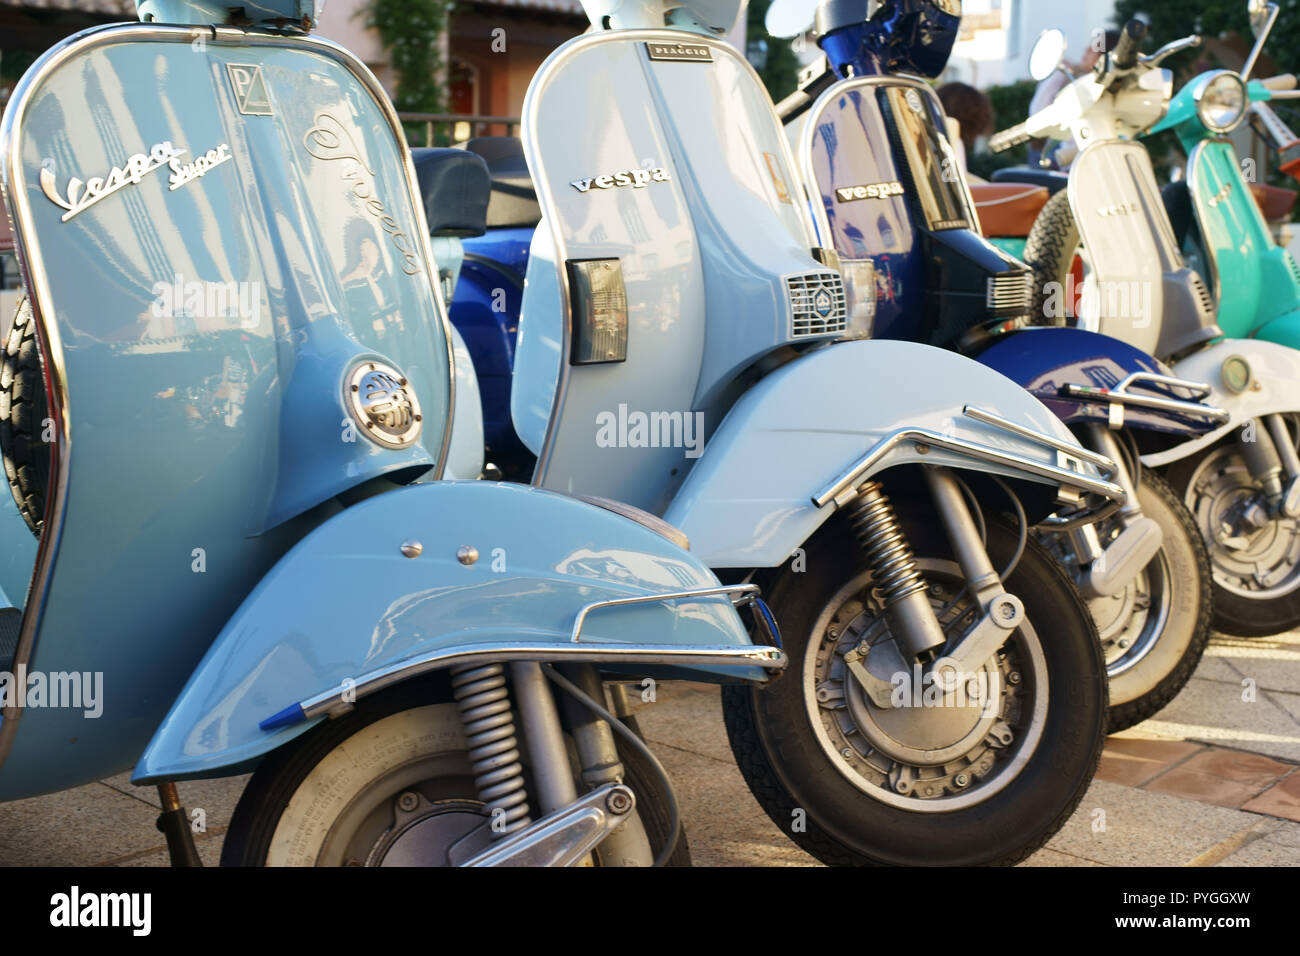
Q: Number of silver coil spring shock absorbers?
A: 2